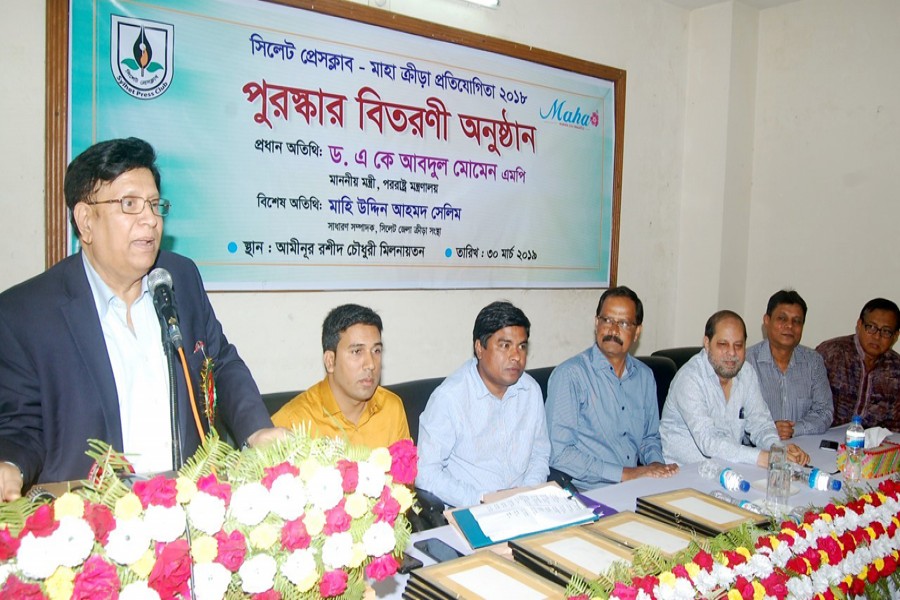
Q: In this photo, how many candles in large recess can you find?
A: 0